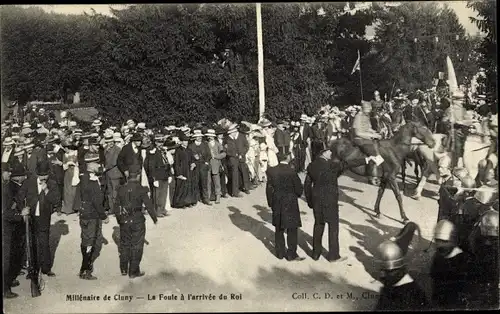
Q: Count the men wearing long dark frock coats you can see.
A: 2